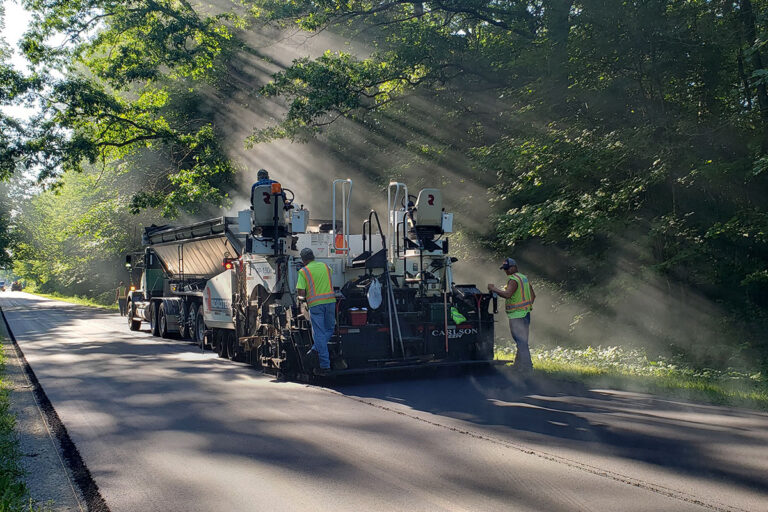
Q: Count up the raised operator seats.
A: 2